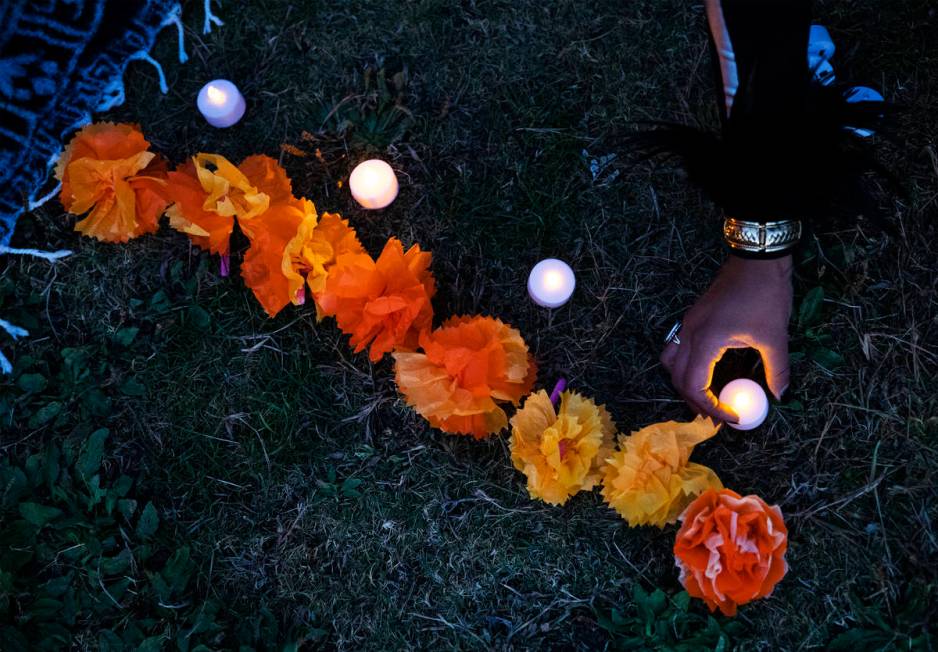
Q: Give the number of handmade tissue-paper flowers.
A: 8